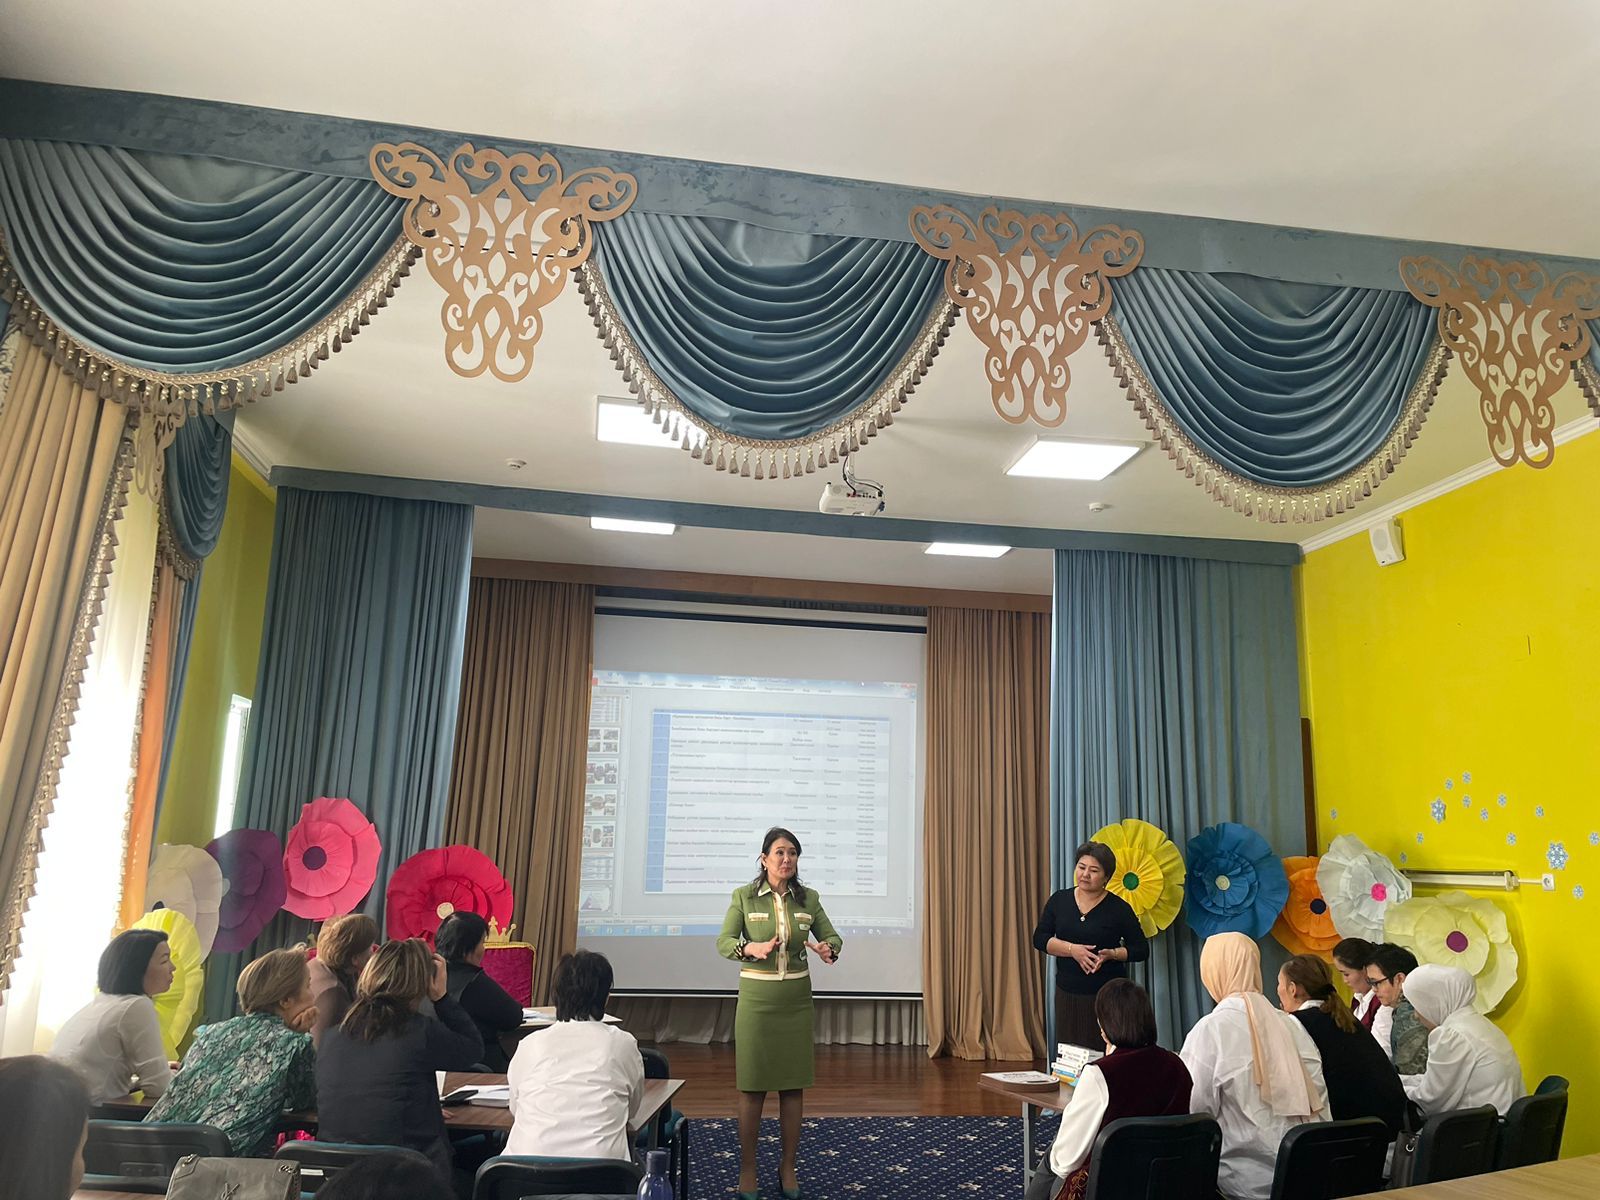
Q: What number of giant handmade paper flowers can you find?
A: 10